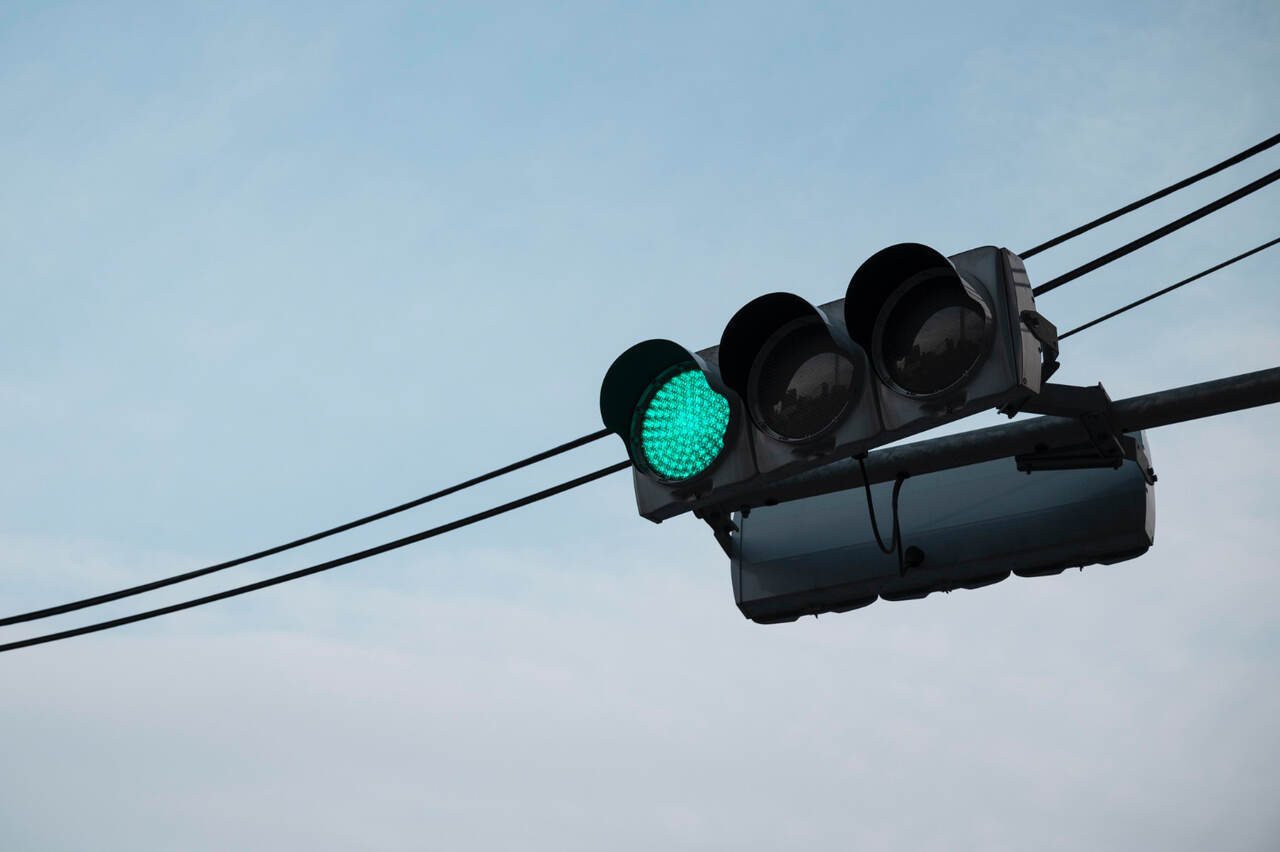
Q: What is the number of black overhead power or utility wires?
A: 3